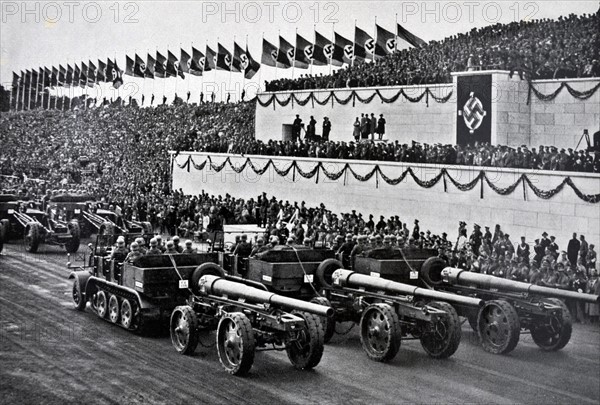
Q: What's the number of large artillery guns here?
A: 3